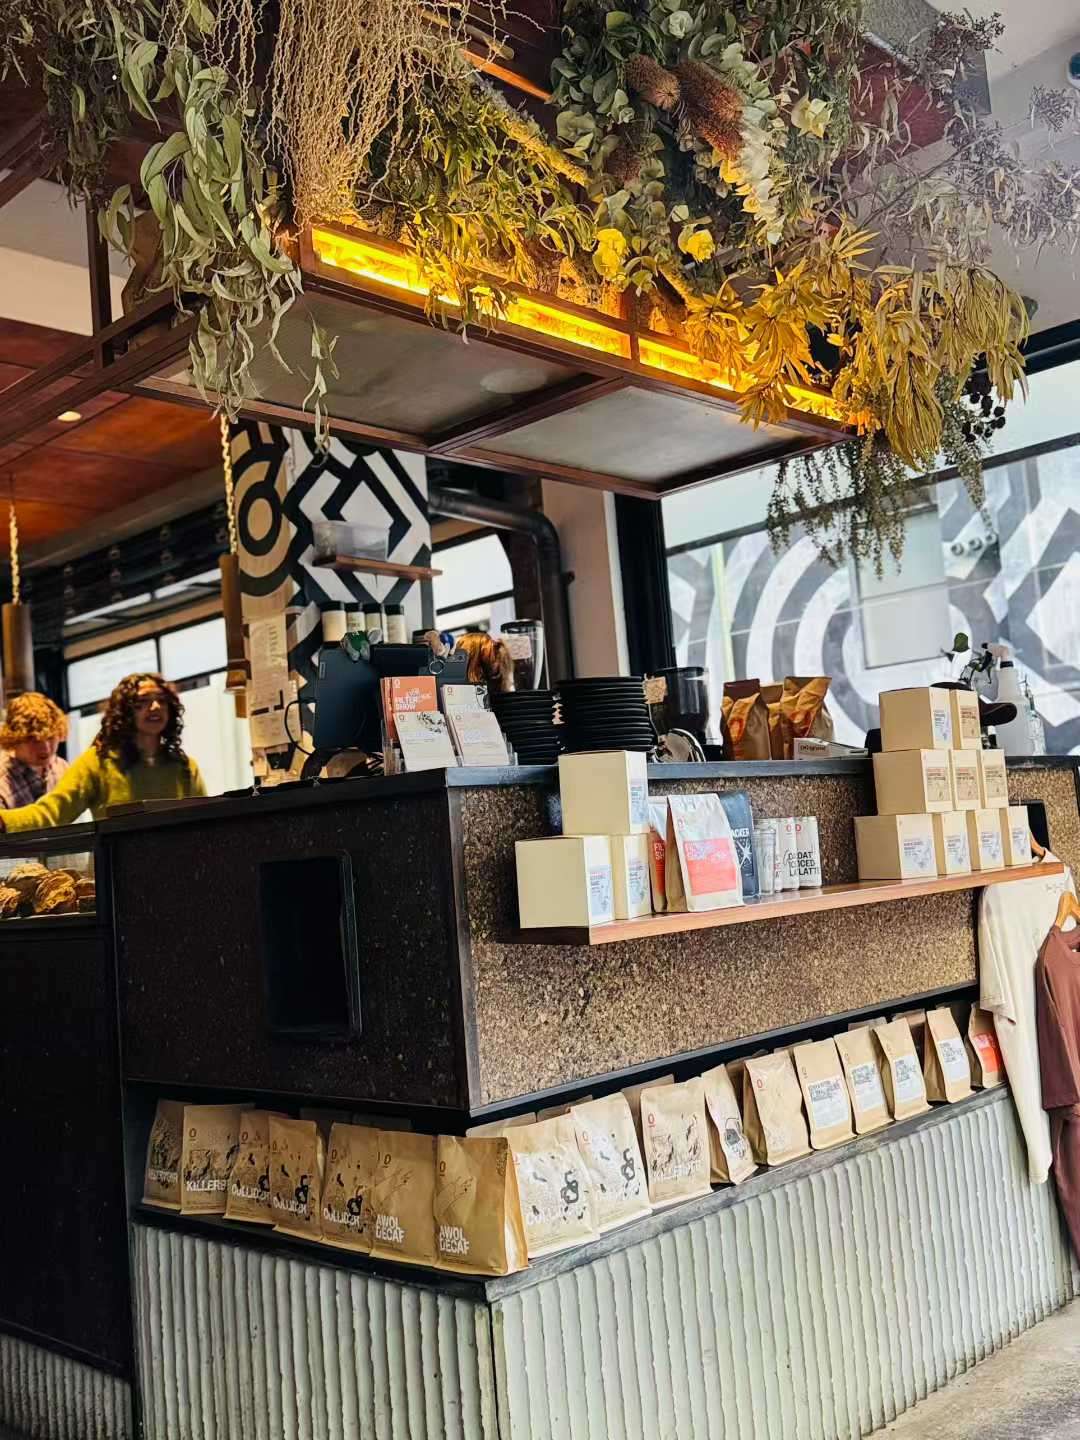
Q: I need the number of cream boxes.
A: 12